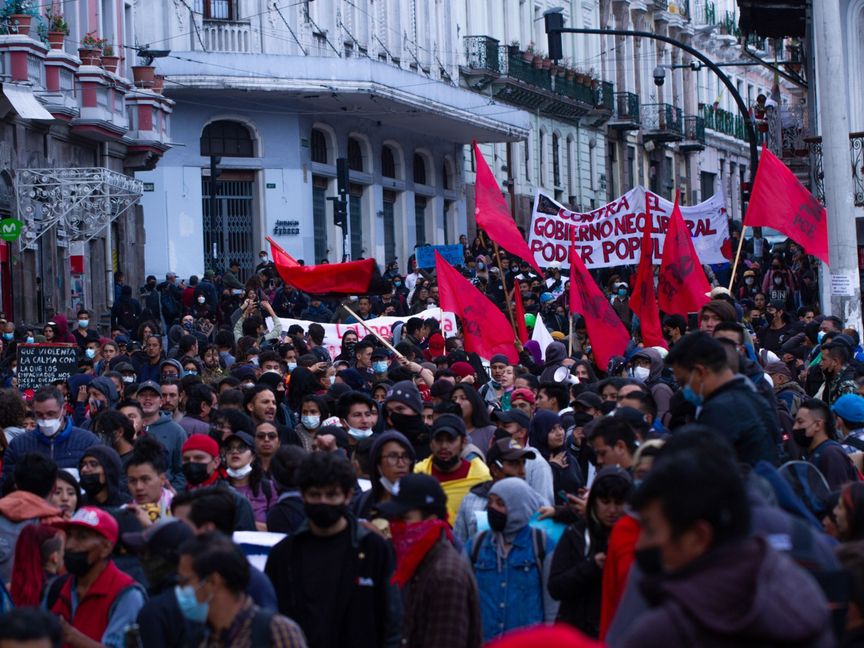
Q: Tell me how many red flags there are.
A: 8